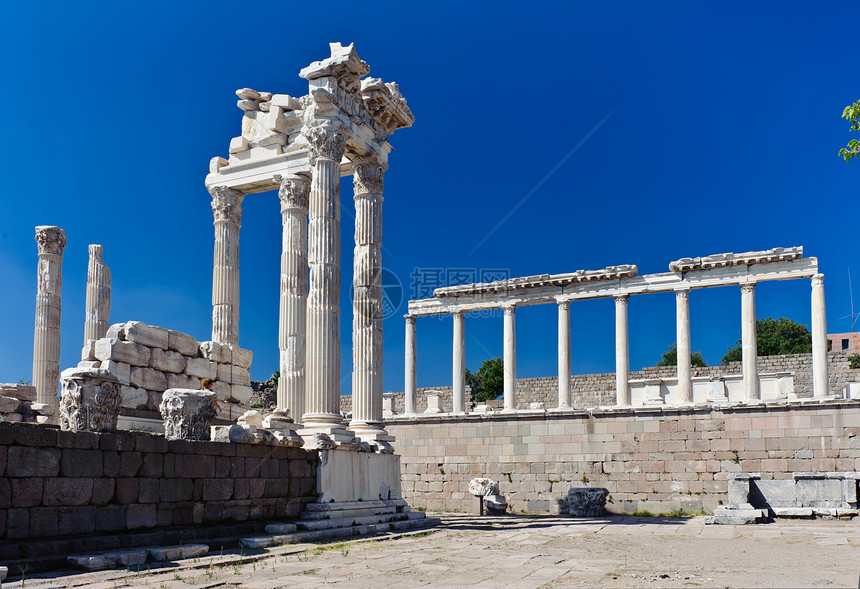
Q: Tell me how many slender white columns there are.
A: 8